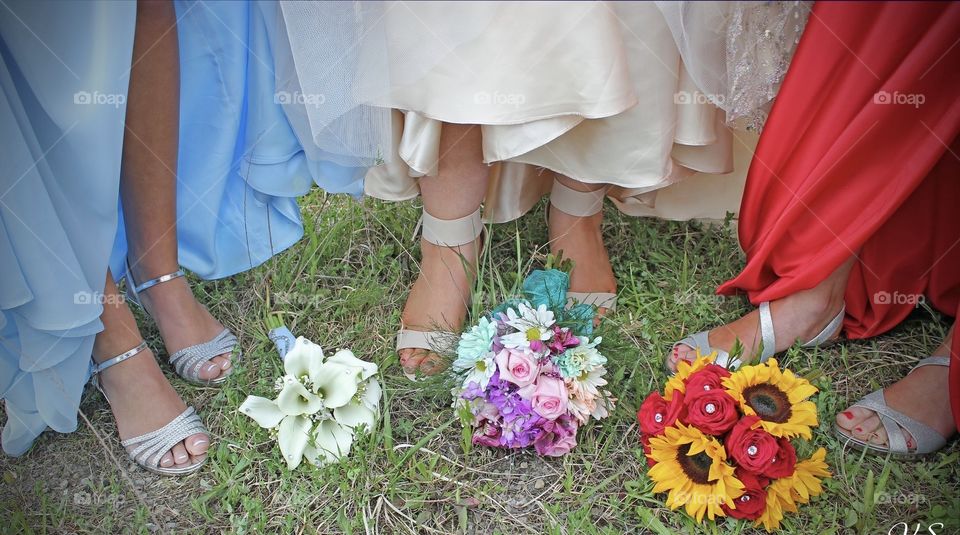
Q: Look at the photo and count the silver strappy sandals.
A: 4